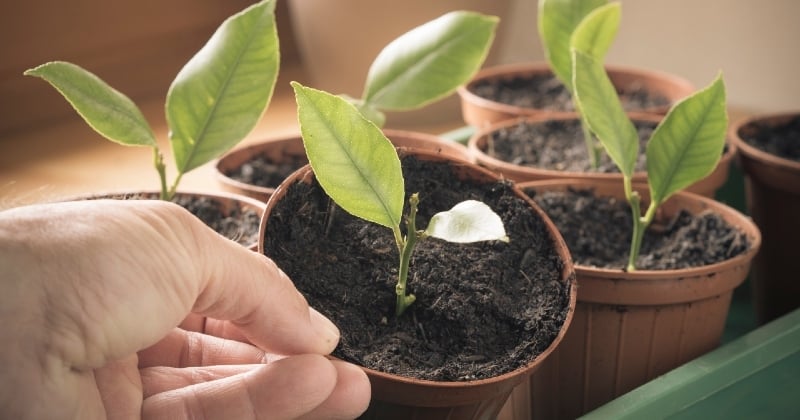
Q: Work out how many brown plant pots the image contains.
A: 7